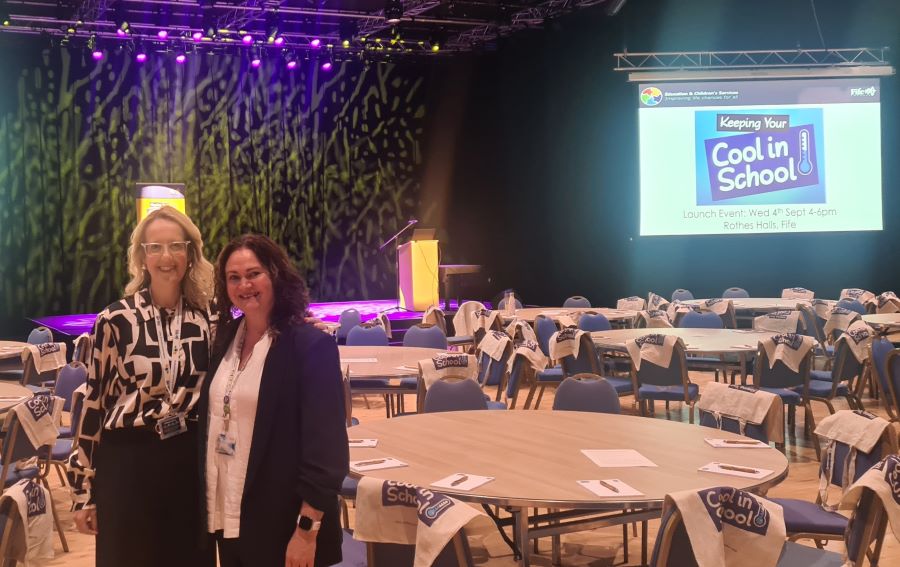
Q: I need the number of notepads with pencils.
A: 6